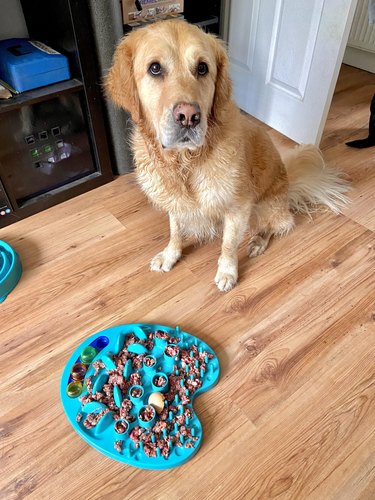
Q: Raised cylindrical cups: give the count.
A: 7